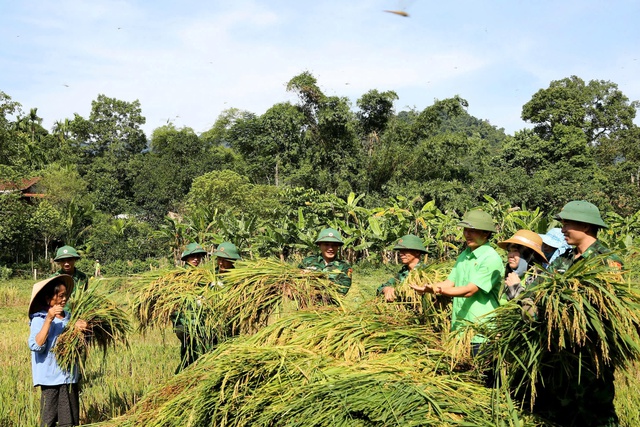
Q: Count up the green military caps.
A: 7